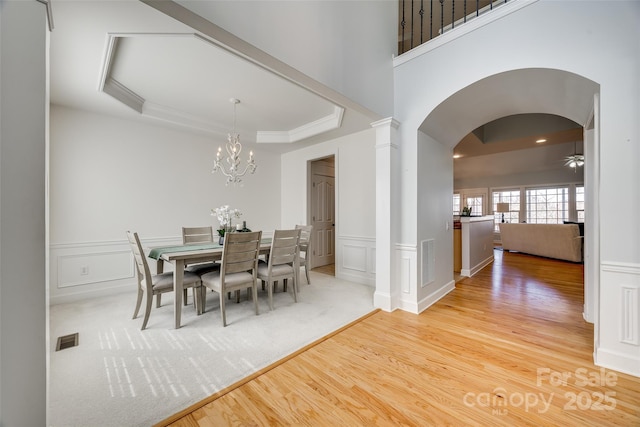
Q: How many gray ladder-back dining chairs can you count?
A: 6